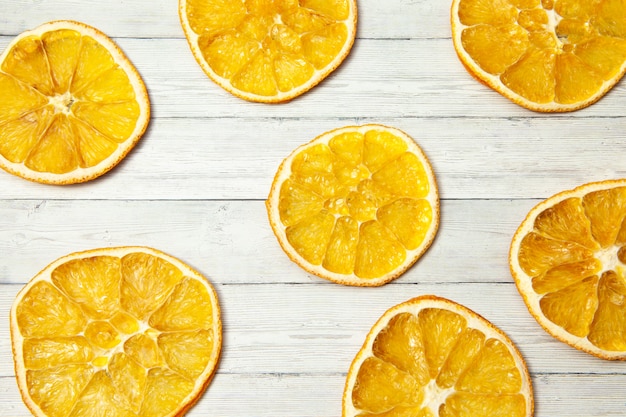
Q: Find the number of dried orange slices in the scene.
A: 7